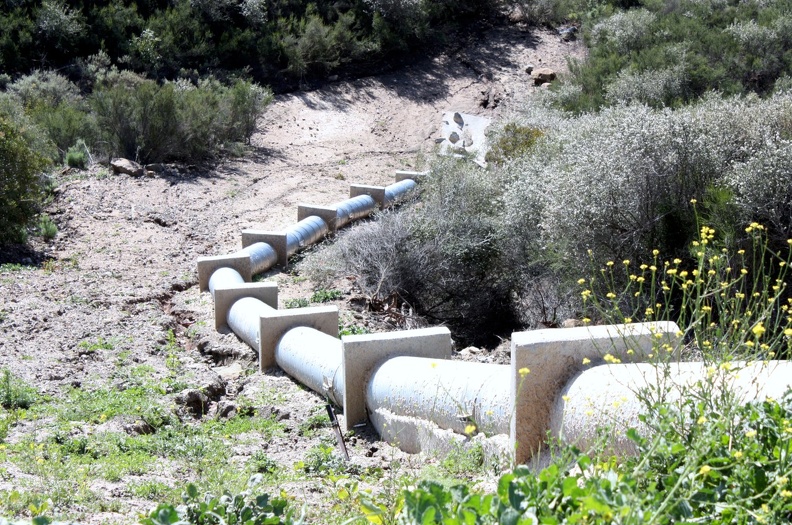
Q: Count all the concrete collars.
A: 9